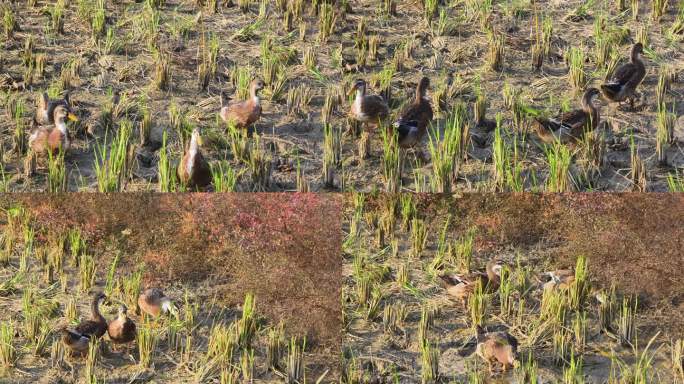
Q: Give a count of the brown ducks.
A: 14